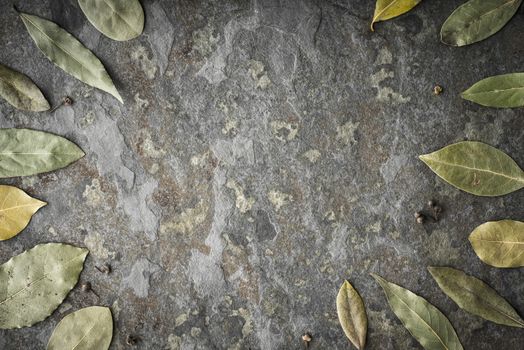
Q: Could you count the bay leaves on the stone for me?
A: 15